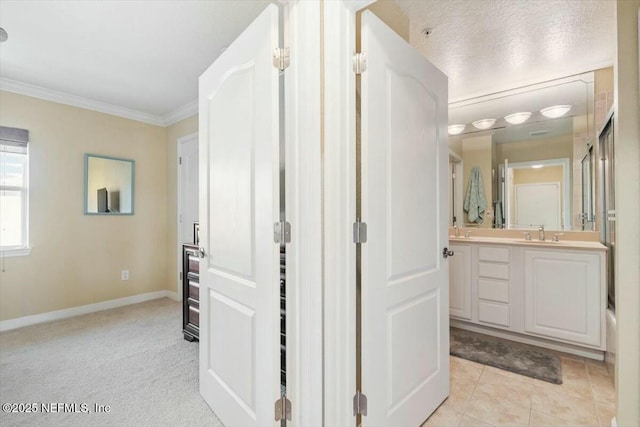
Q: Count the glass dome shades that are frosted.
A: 4